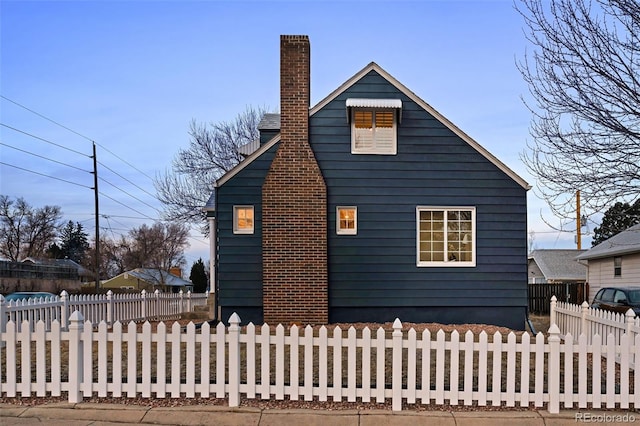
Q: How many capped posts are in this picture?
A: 15